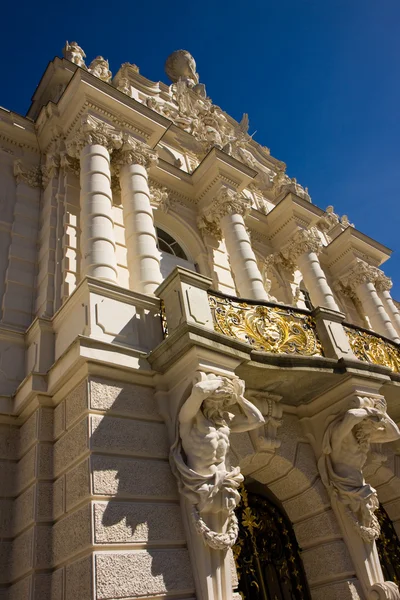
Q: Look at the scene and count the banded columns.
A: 6